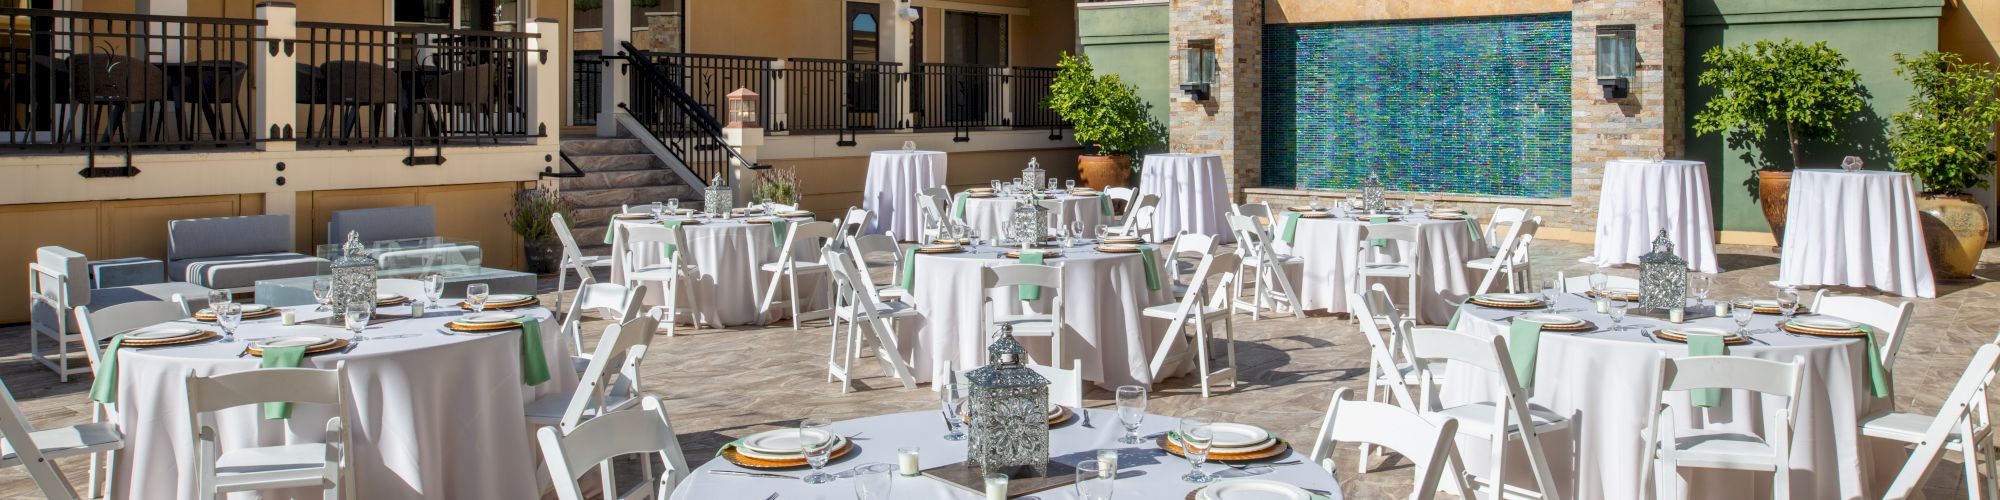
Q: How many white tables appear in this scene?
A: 11